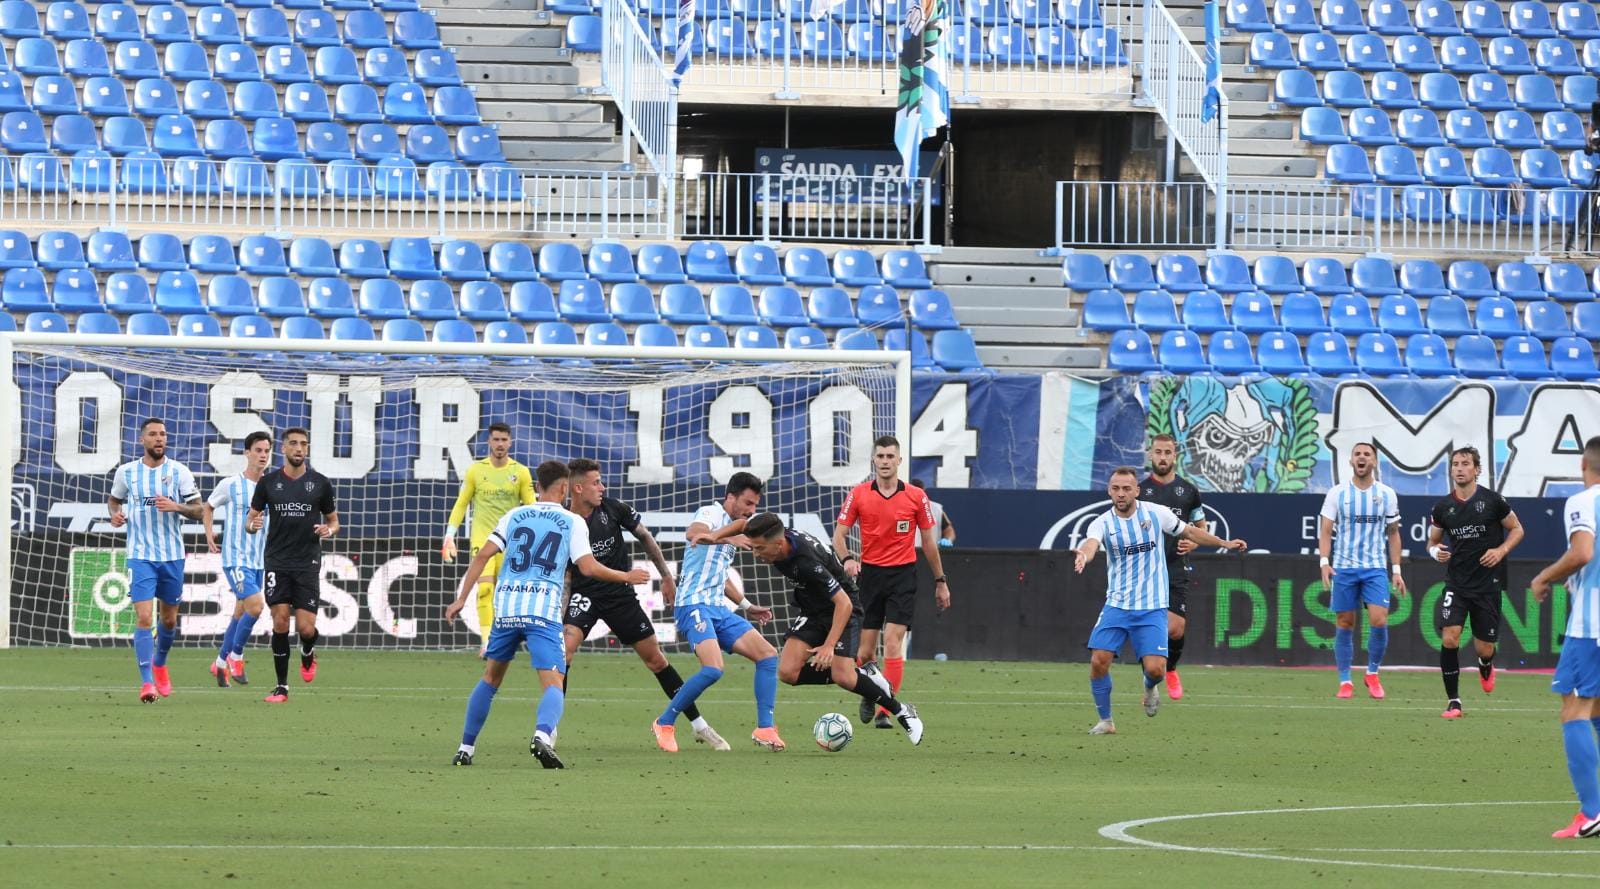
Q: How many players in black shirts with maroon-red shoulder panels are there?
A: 5